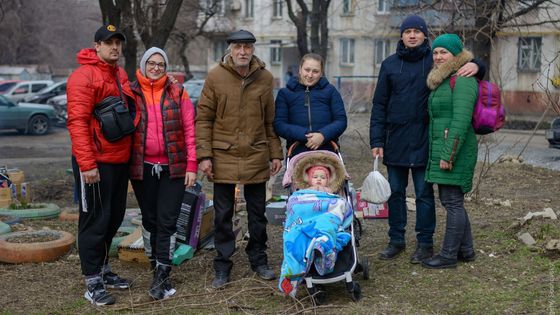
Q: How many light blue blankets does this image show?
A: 1